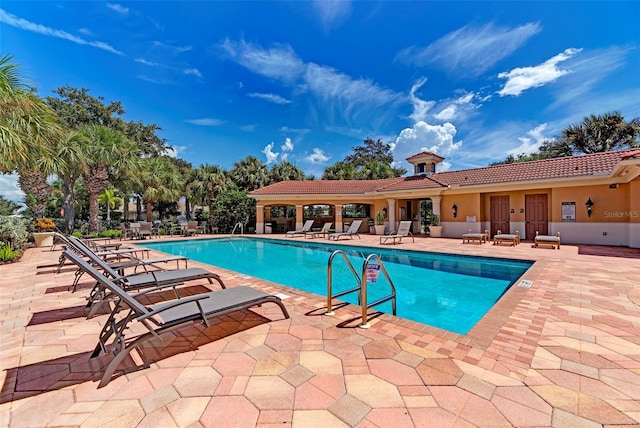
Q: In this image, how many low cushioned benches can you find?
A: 3